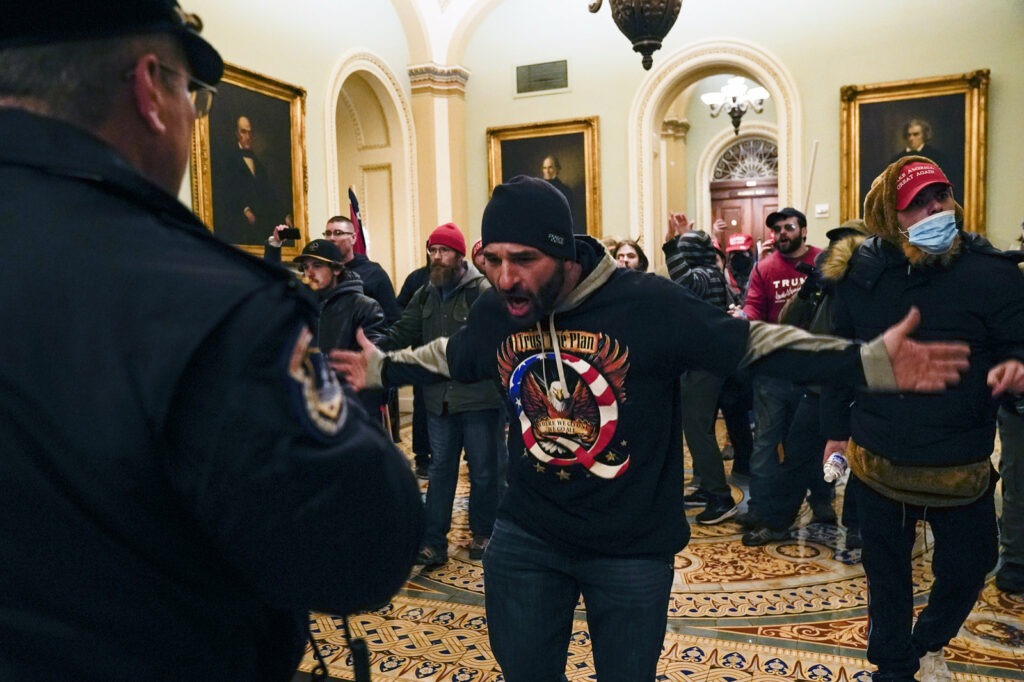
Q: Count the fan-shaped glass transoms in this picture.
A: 1